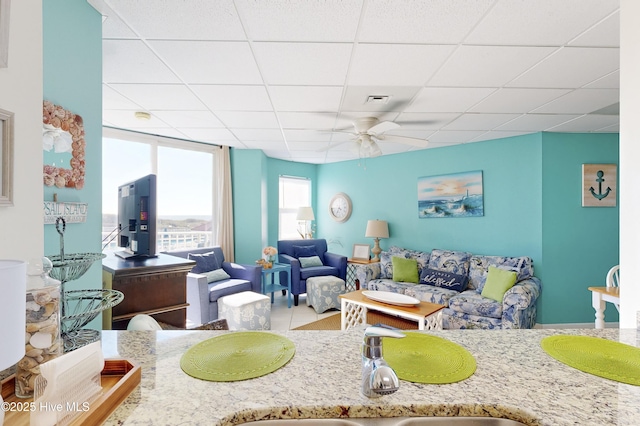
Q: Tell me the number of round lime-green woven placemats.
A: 3